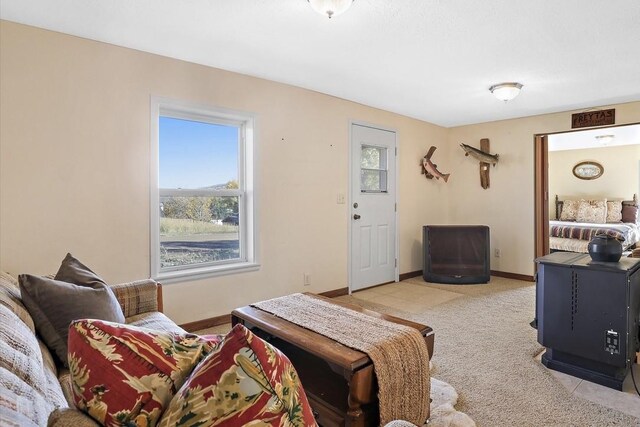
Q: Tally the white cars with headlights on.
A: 0